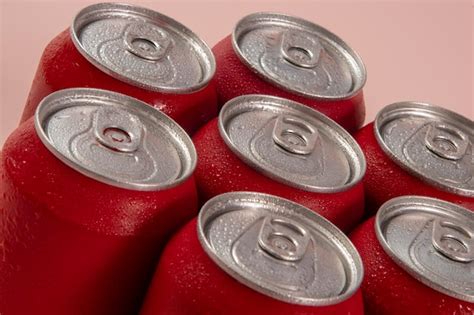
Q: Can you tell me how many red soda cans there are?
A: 7